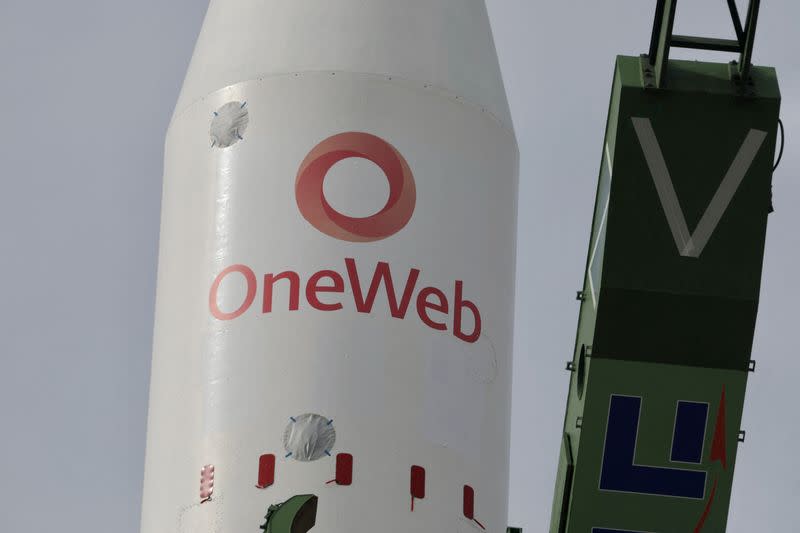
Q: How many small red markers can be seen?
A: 5